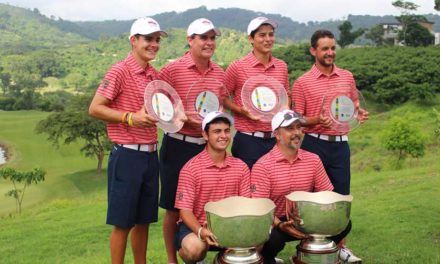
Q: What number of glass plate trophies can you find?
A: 4